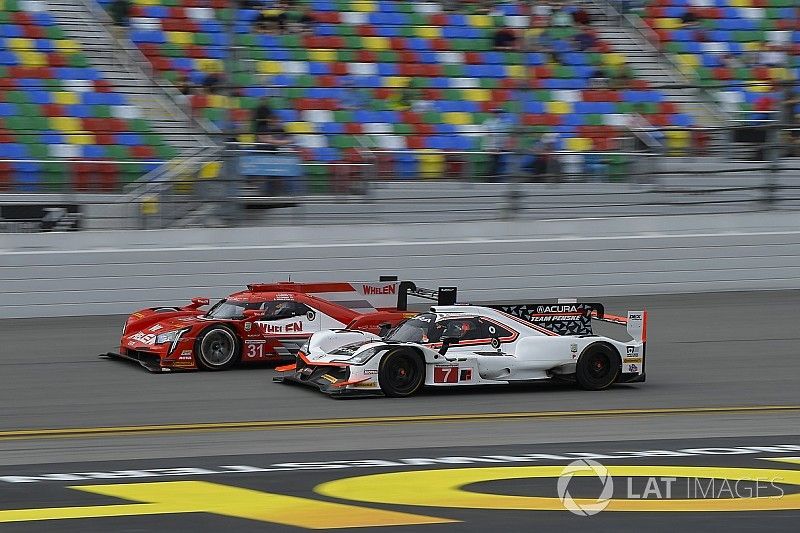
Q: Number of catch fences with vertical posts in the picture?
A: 1